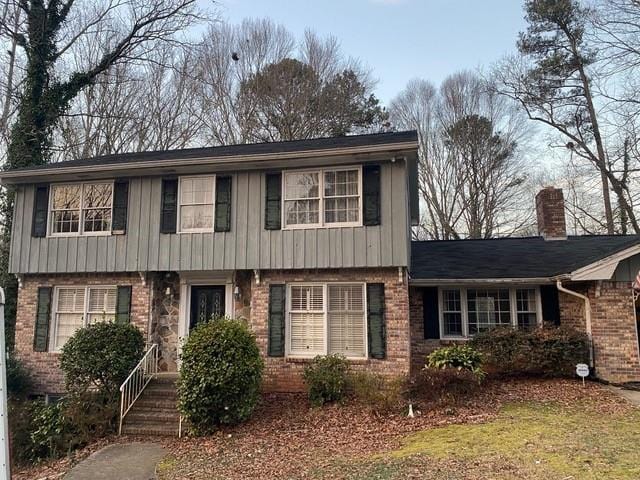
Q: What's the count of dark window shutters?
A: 12